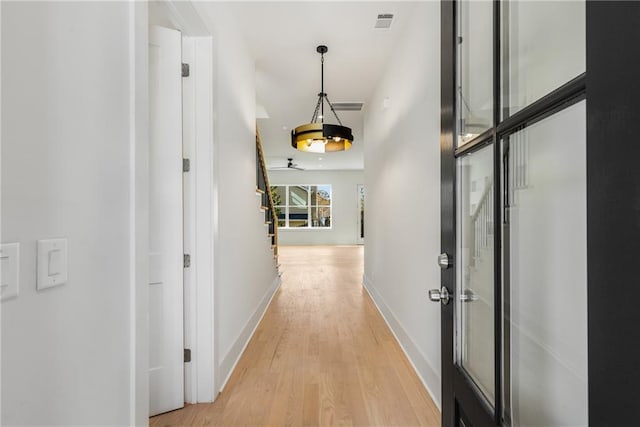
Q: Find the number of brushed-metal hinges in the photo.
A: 4